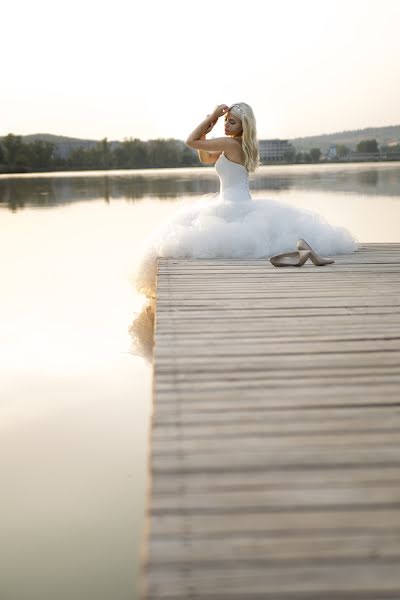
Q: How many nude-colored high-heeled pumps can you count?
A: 2